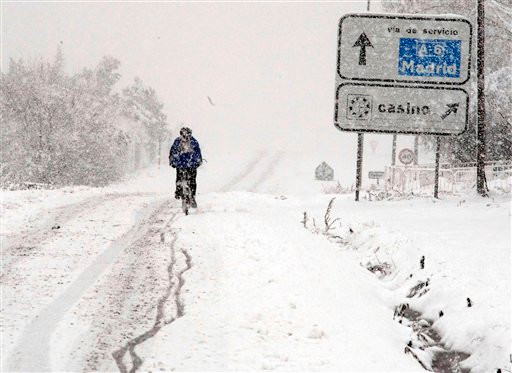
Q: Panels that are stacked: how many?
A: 2